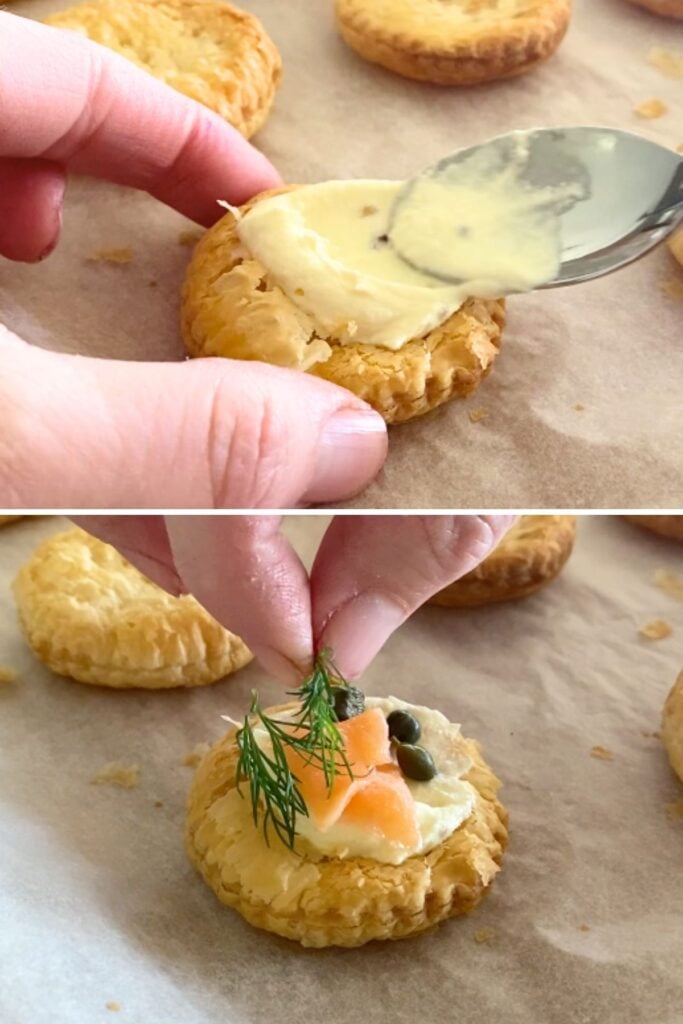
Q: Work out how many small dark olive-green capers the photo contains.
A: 3